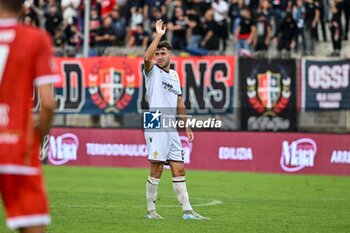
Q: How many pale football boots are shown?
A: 2